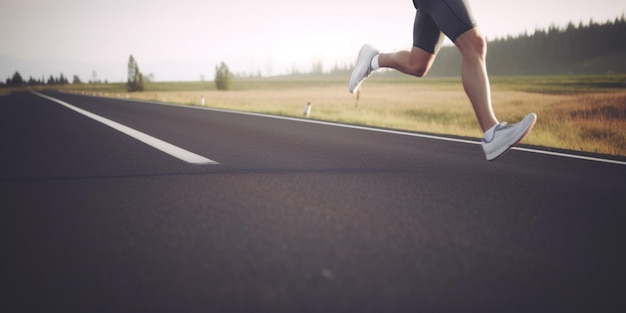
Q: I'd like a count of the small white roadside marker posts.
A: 2